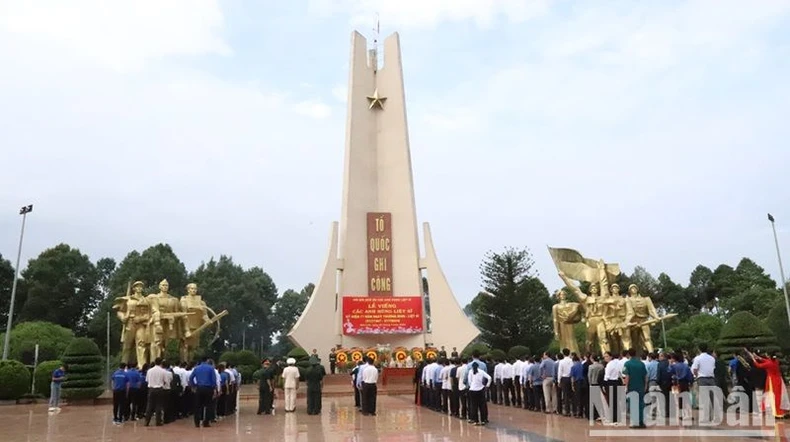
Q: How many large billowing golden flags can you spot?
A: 1